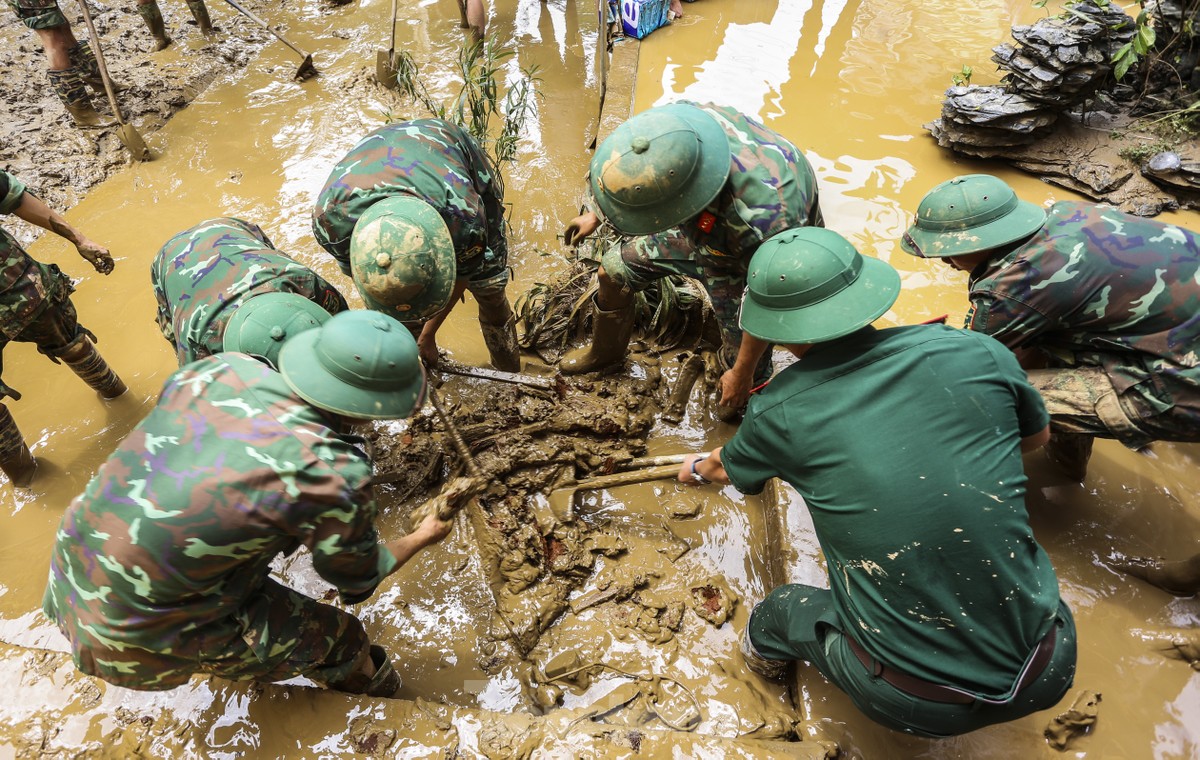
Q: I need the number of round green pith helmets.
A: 6